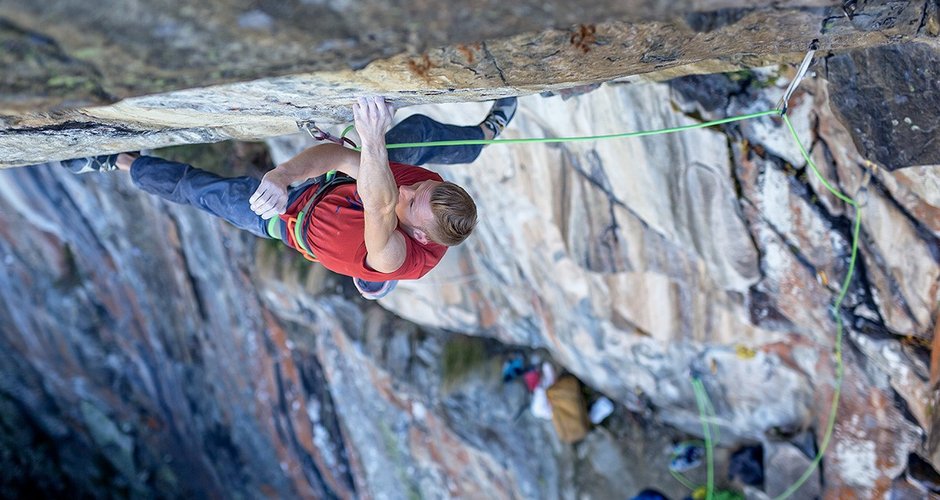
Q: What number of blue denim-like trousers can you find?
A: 1